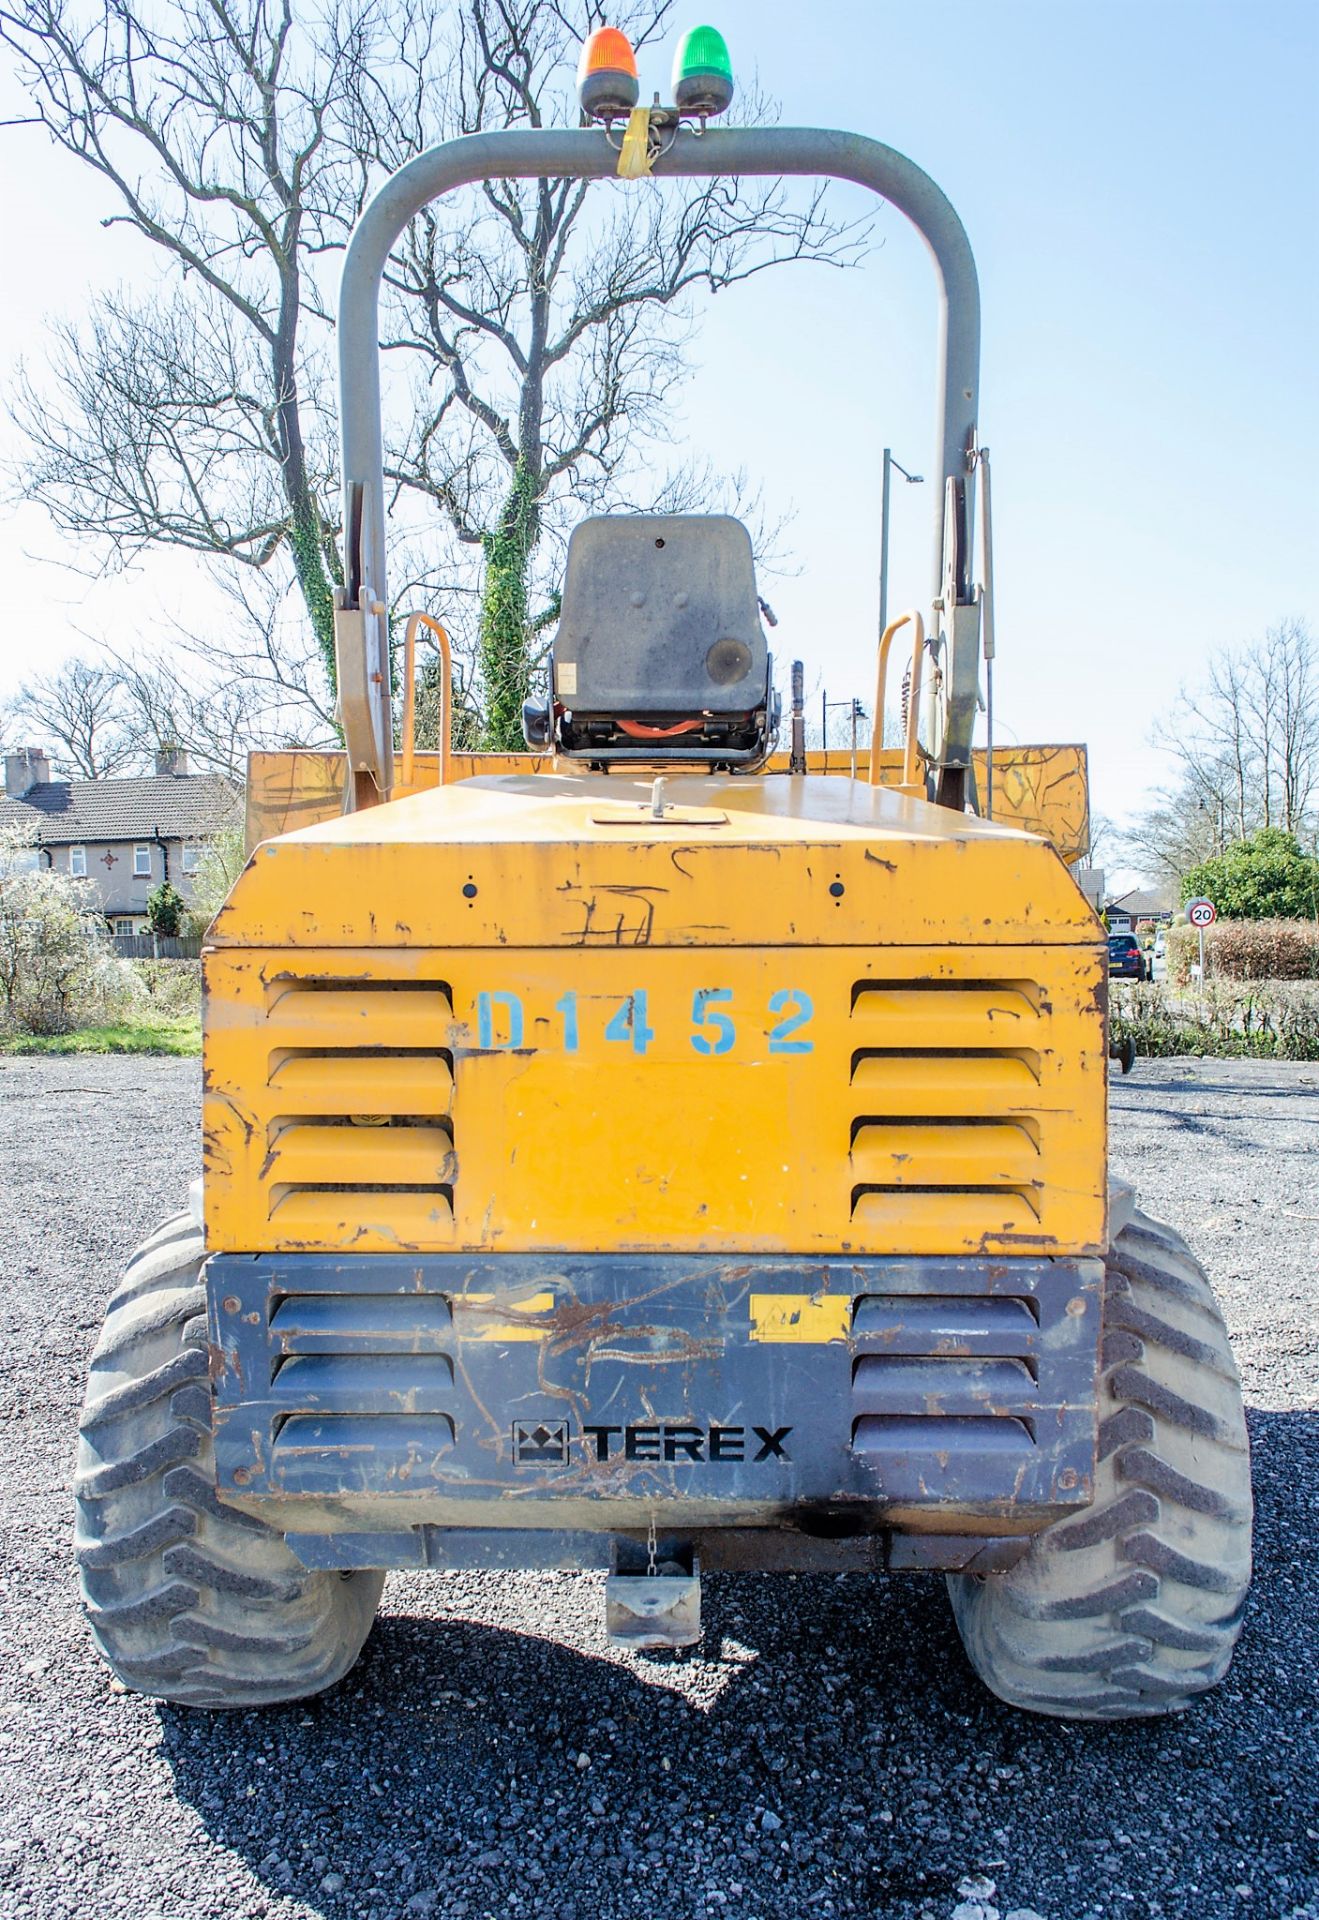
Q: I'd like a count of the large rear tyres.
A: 2